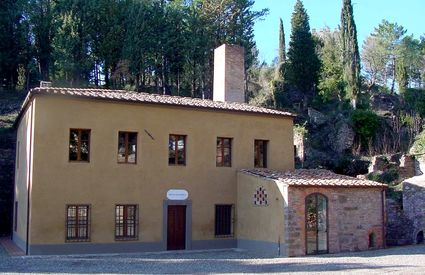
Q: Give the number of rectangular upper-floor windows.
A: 5